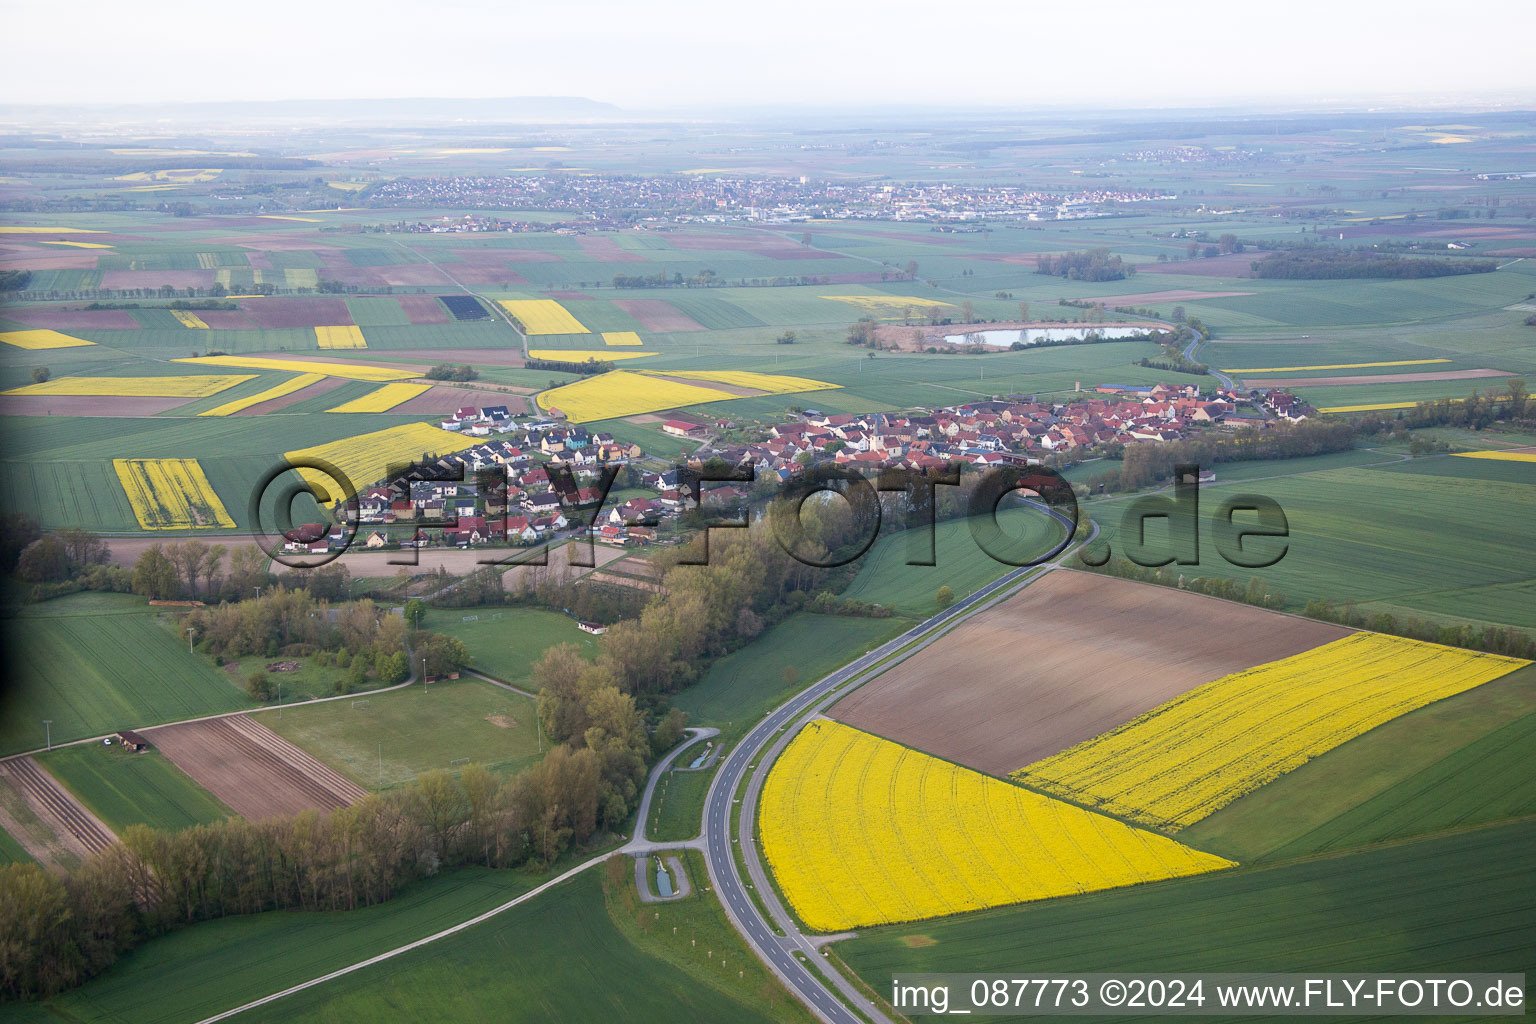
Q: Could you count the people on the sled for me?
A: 0